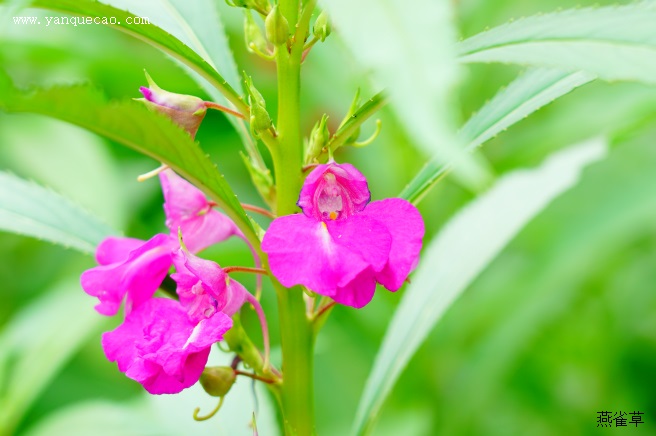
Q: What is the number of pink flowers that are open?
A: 3